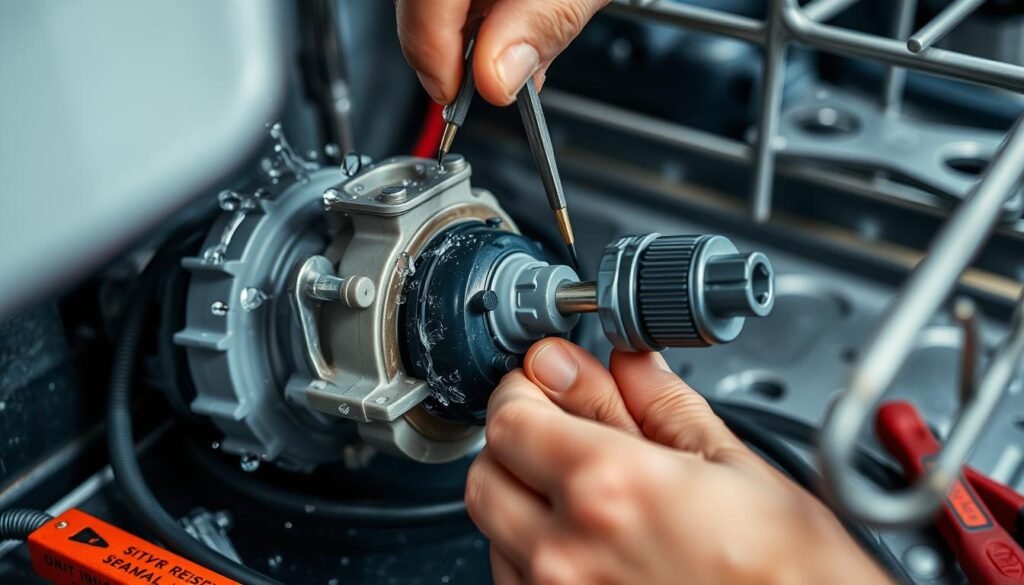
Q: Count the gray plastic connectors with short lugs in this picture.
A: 1